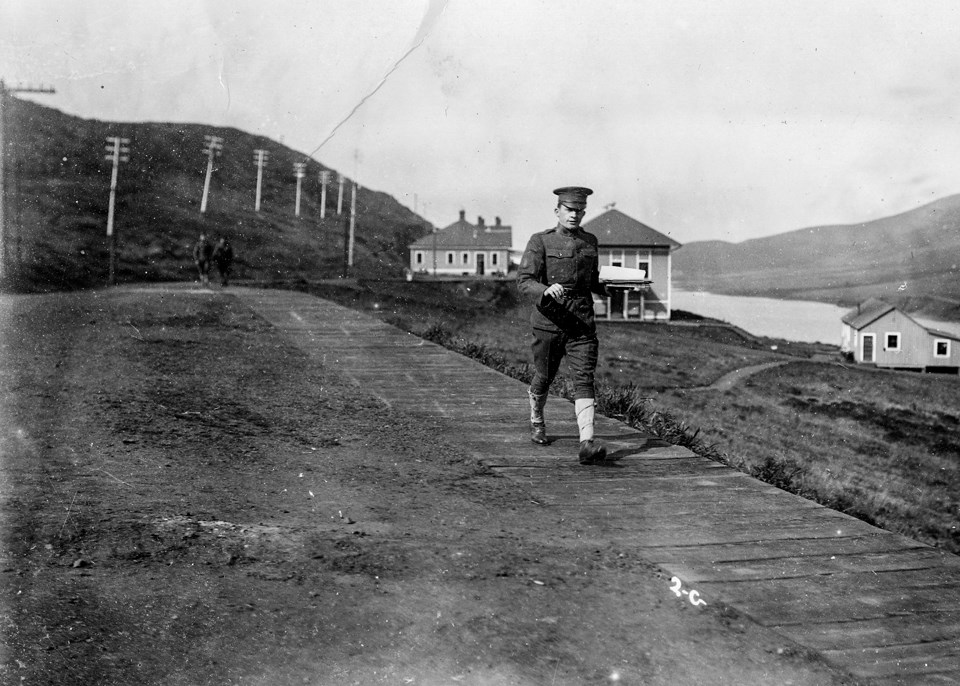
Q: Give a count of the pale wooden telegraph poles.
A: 7